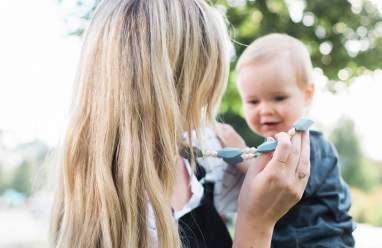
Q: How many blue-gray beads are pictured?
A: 3